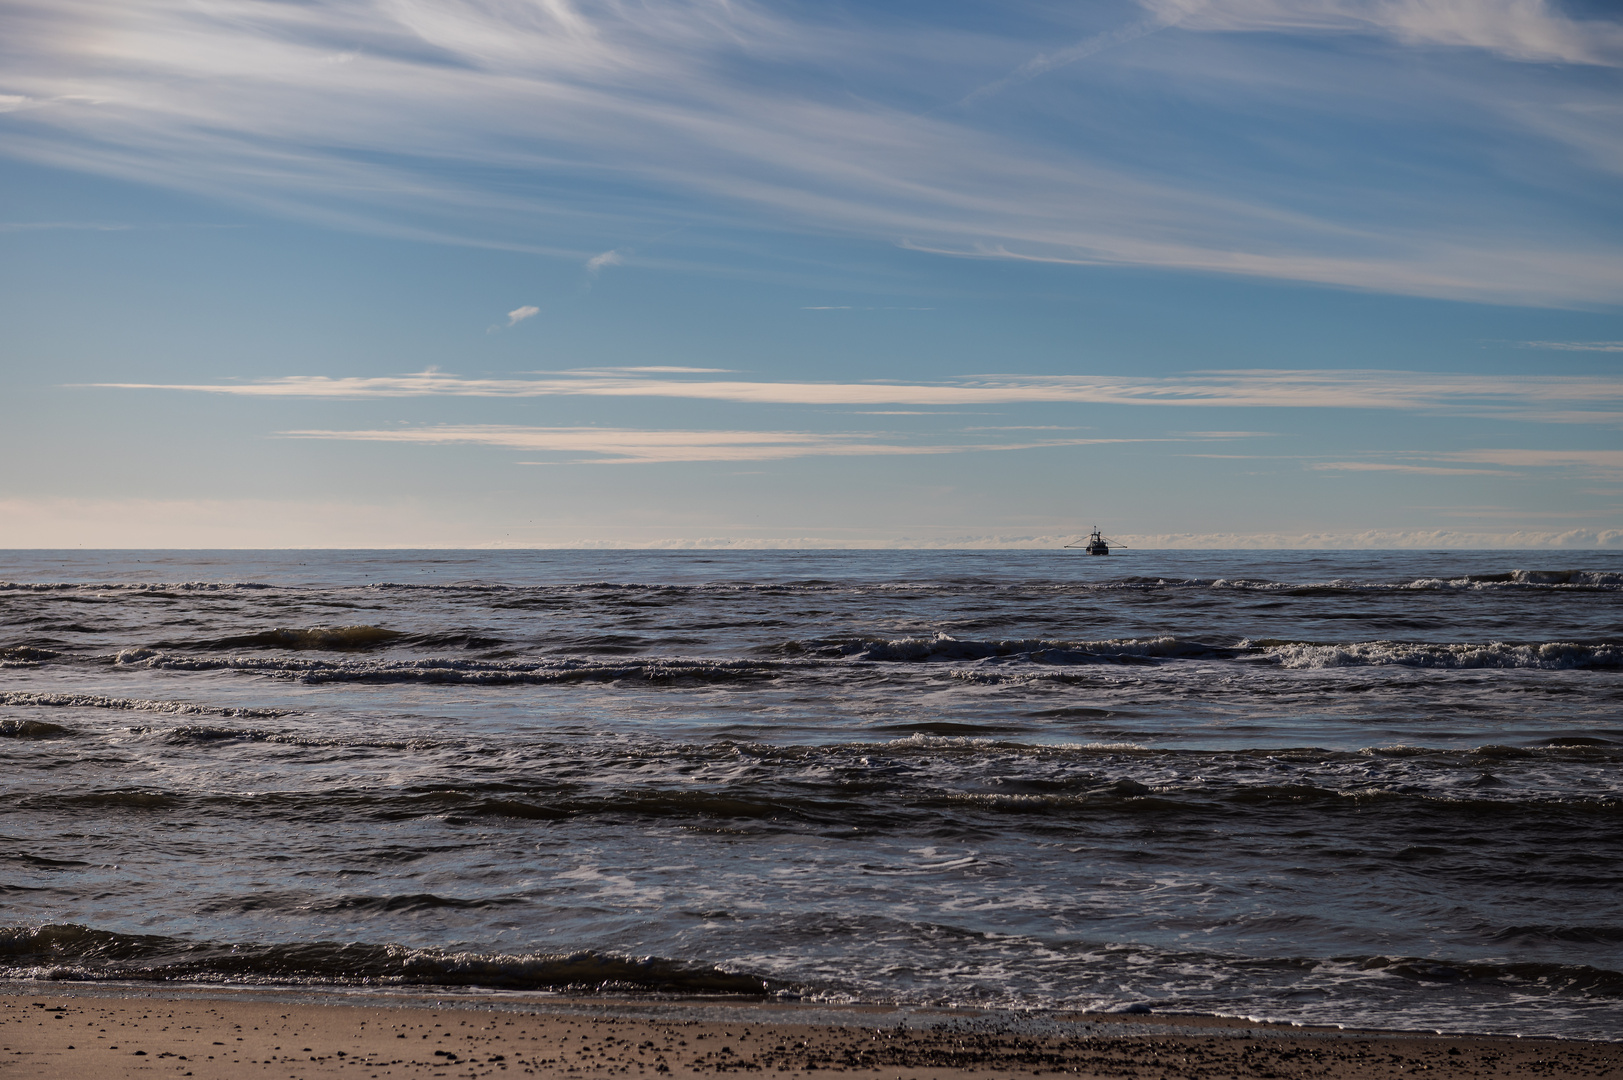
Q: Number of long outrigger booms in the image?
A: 2